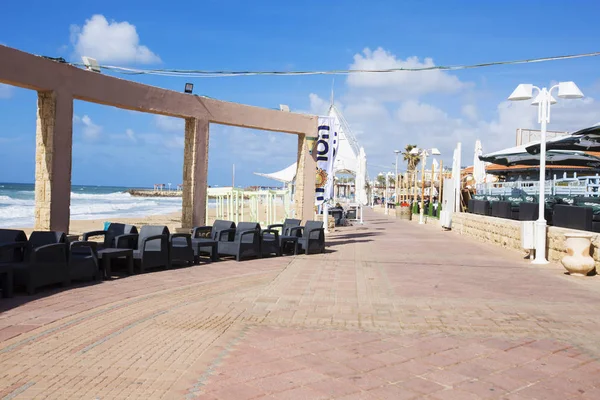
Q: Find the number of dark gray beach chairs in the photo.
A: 11